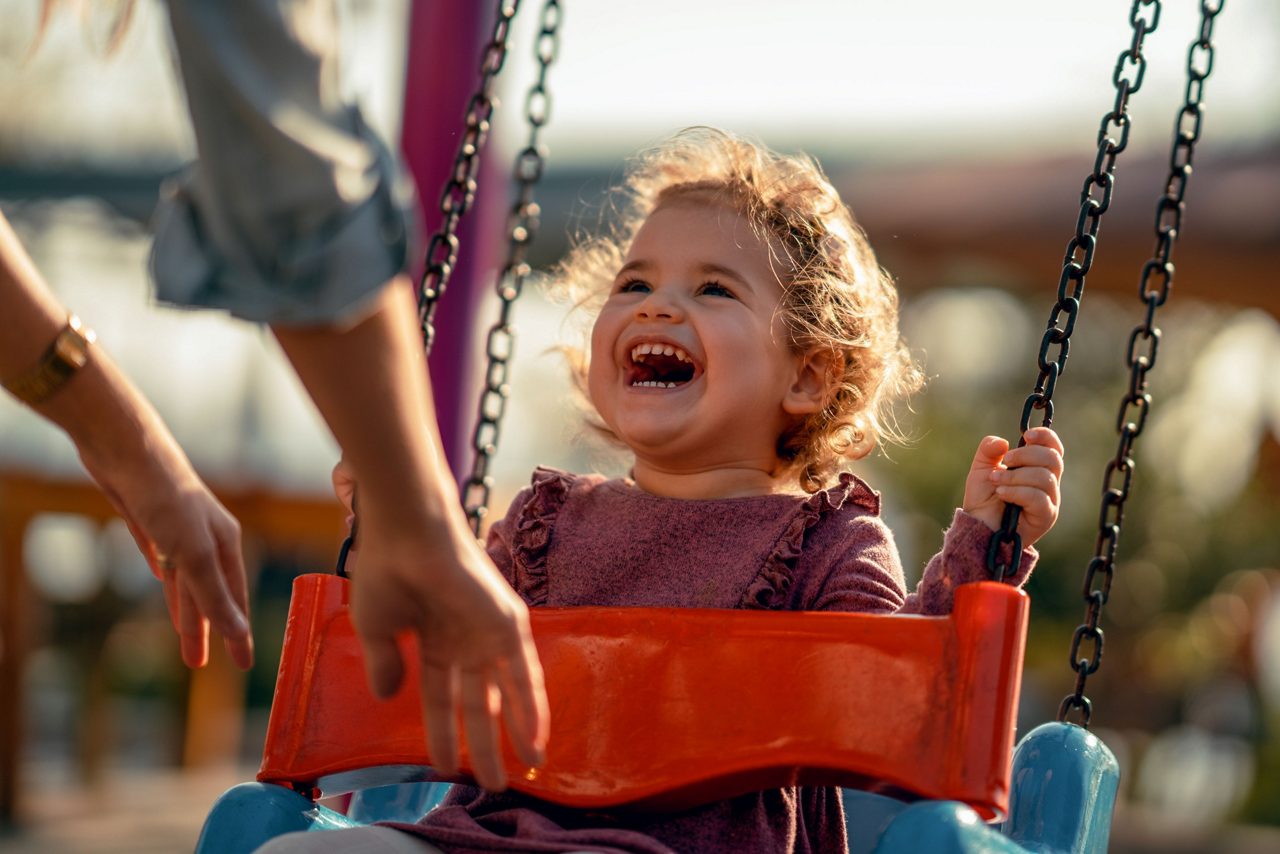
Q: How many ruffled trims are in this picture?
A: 2